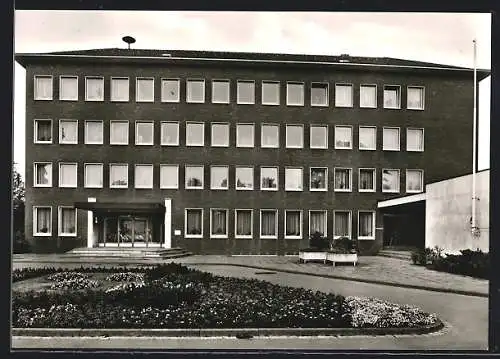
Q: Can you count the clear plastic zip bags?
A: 0